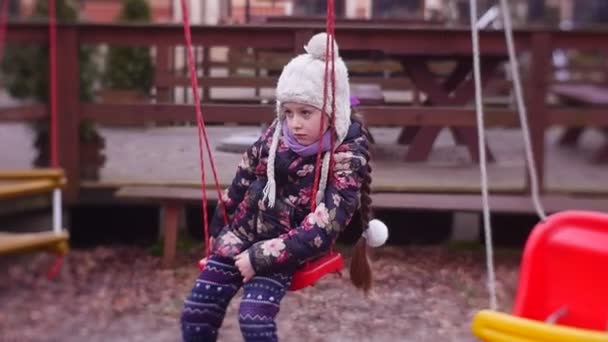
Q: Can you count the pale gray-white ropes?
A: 2